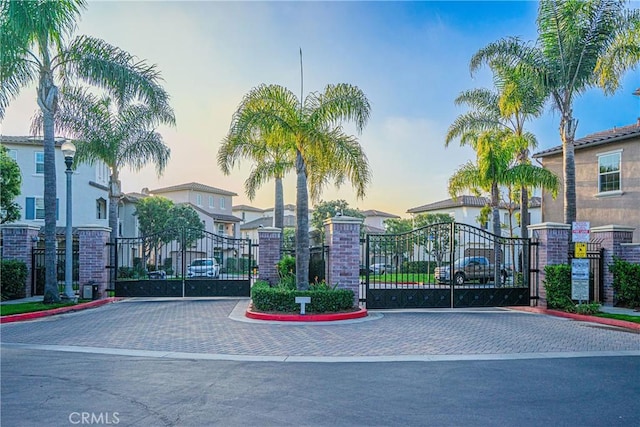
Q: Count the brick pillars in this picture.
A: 6